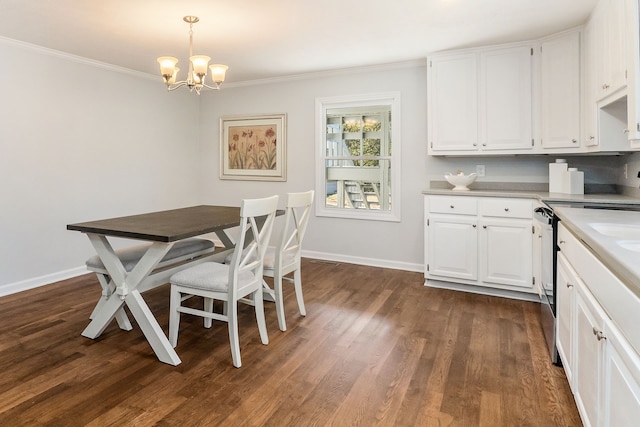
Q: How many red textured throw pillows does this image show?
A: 0